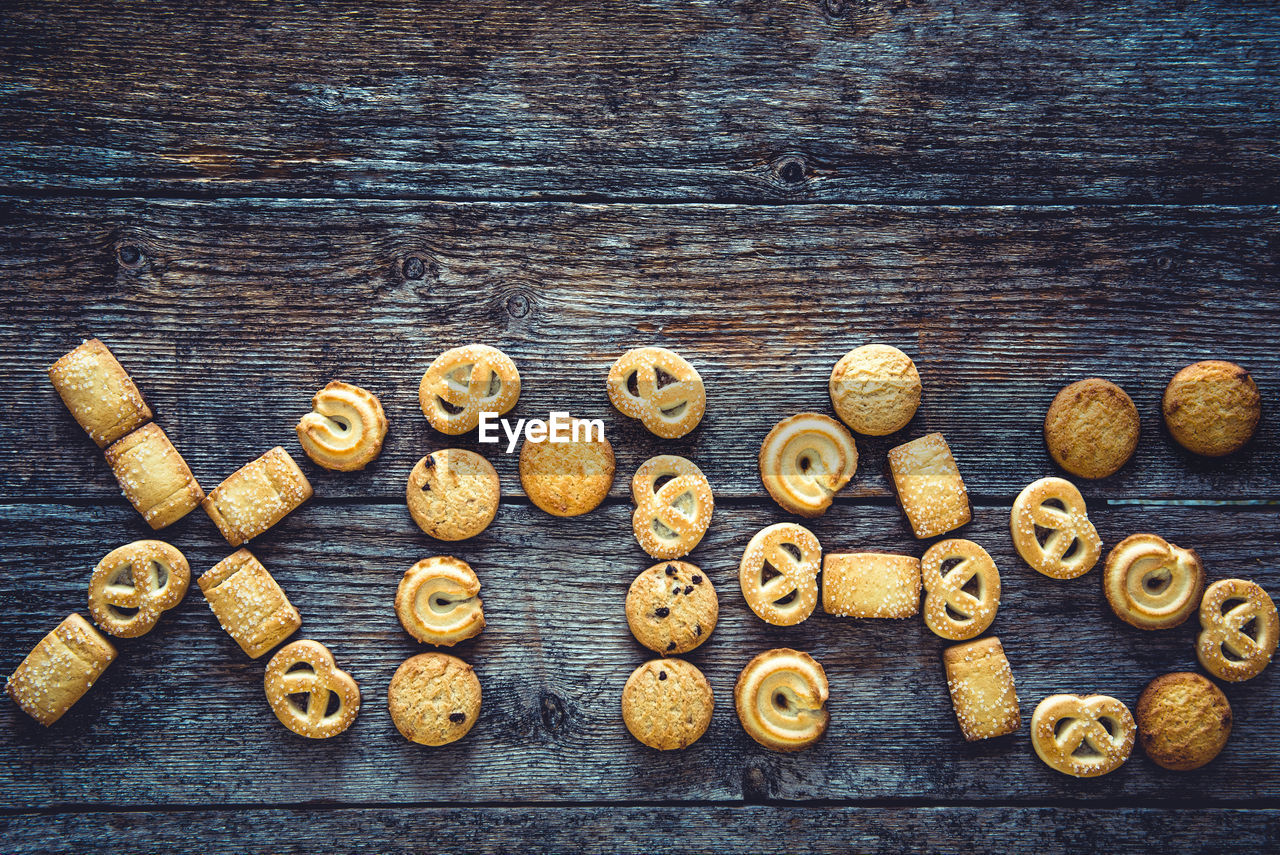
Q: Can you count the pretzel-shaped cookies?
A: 10